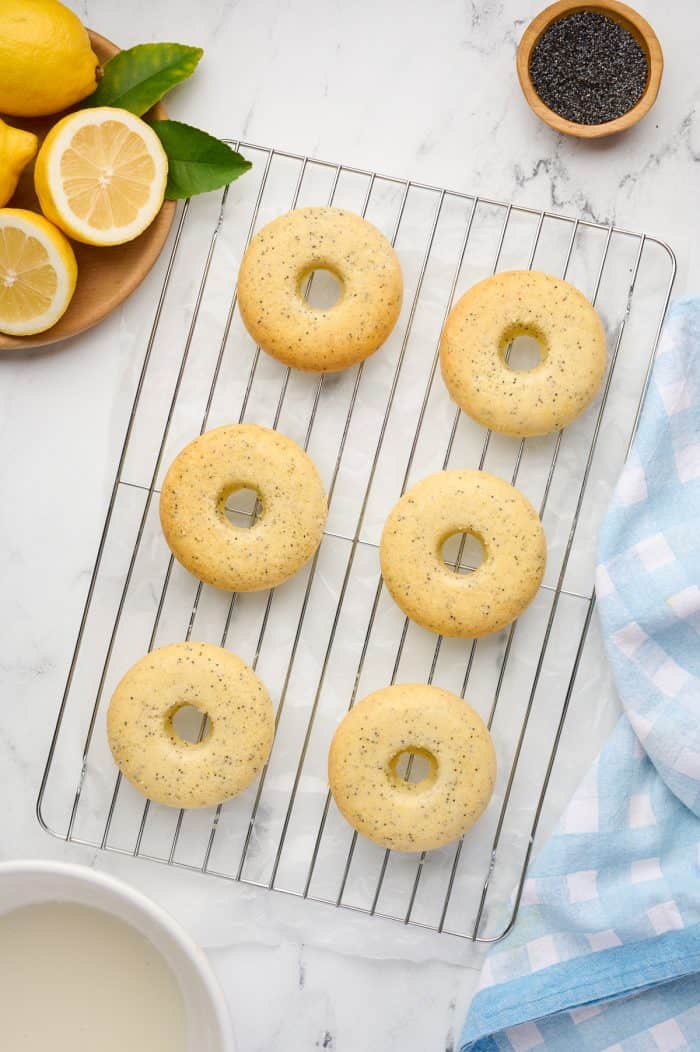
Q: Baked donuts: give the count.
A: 6